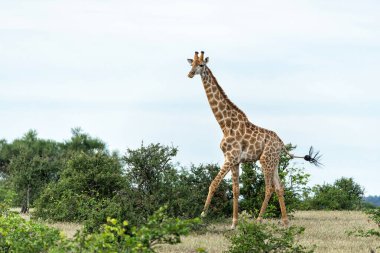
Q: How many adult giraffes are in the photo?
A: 1